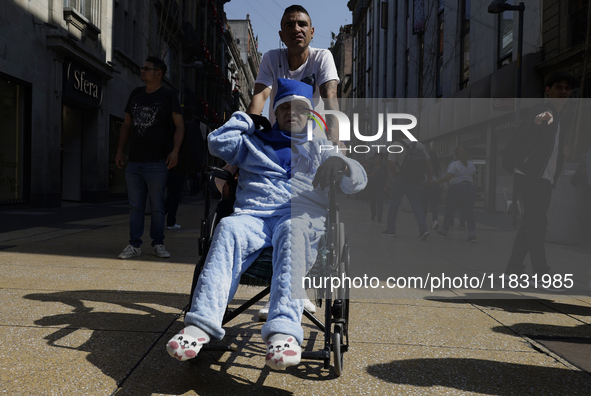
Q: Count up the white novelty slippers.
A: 2